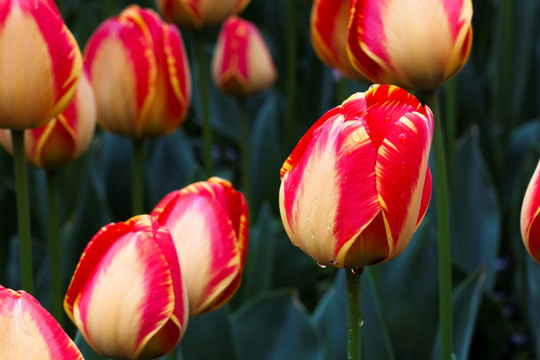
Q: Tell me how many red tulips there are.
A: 12